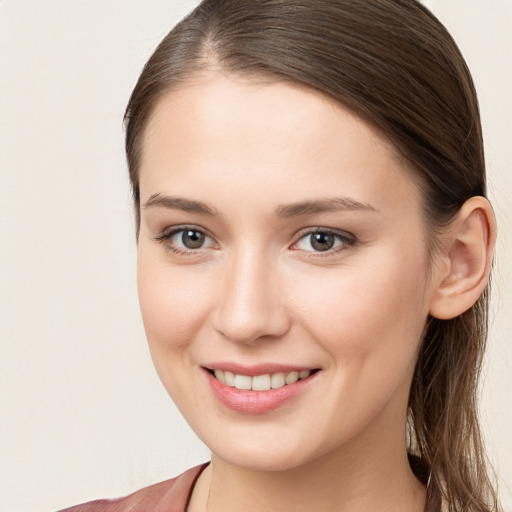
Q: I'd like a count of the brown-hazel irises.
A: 2